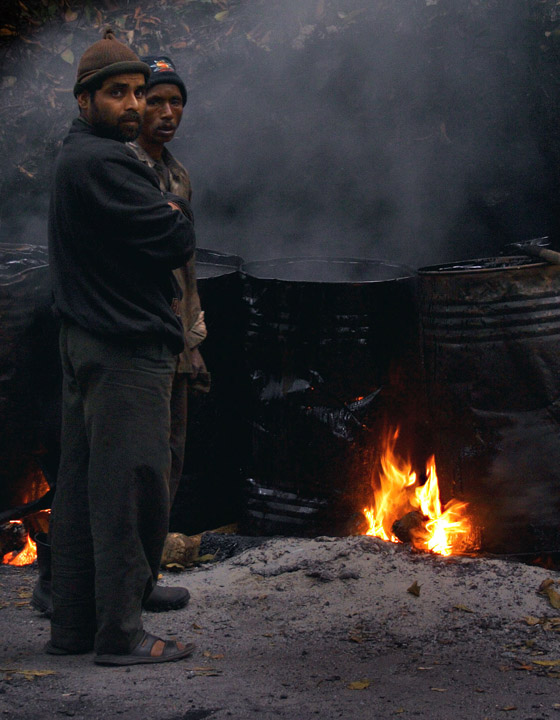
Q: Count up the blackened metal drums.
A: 4